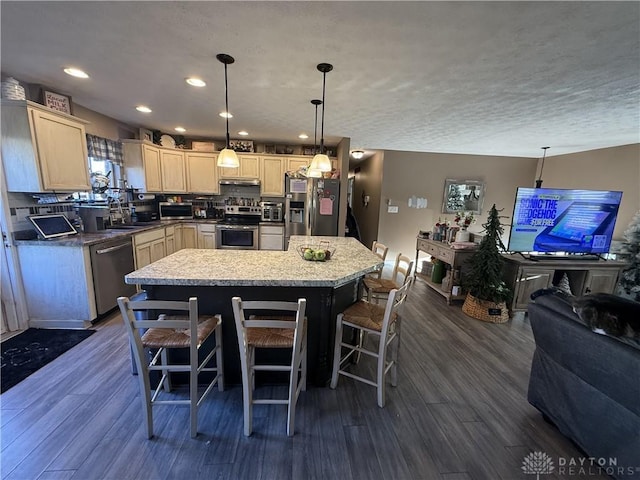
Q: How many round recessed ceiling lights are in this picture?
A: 7